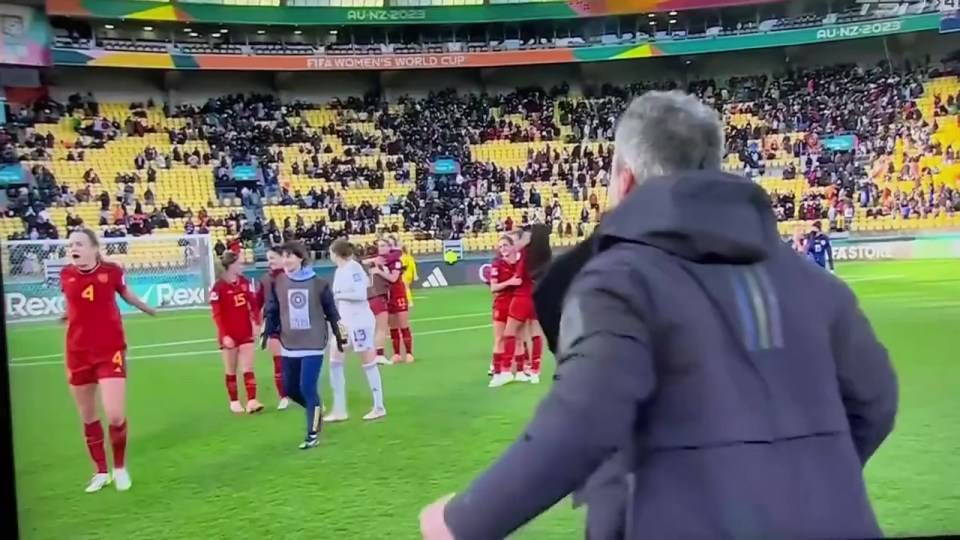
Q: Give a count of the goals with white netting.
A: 1